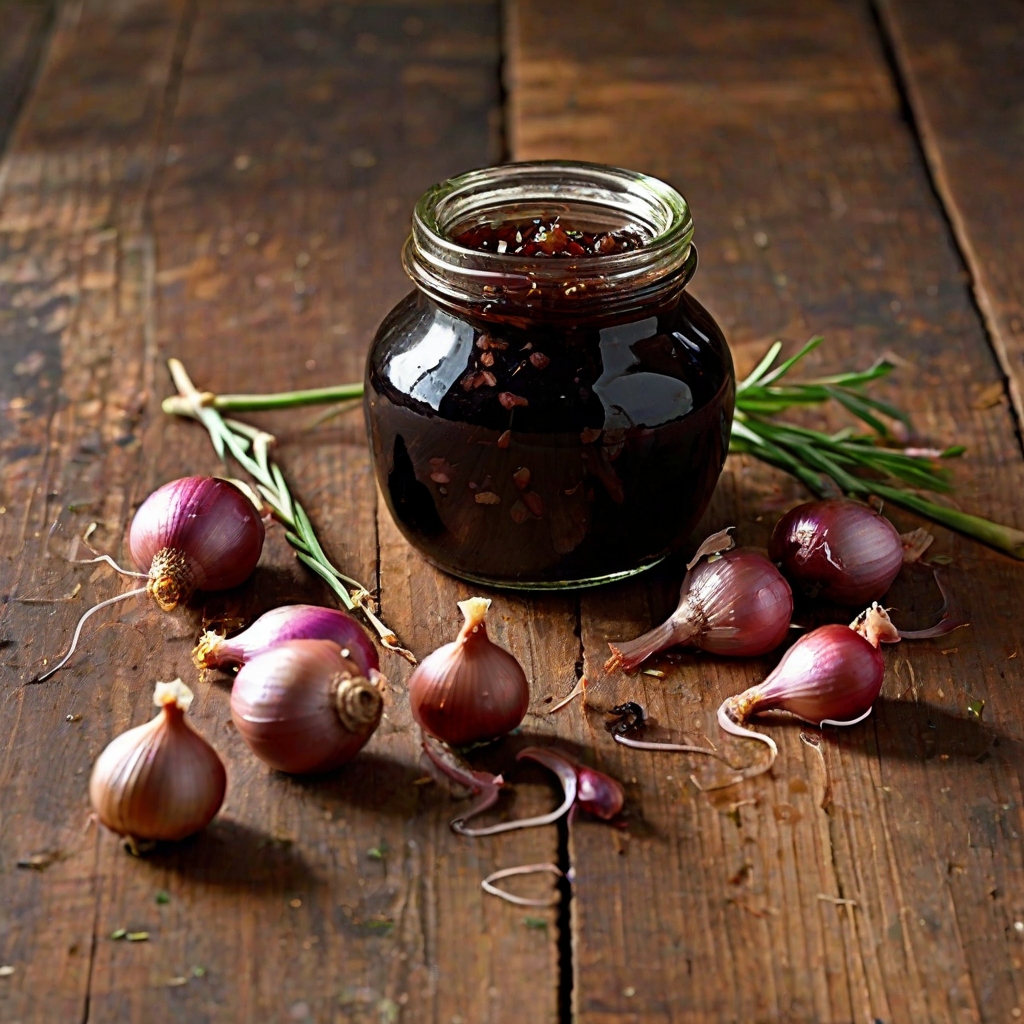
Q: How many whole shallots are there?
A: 8